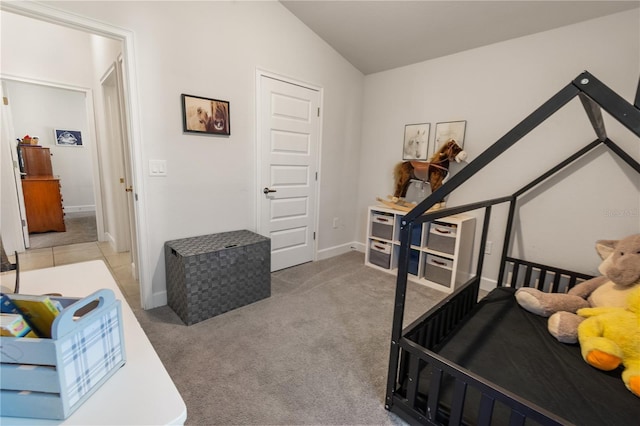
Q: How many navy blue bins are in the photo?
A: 2